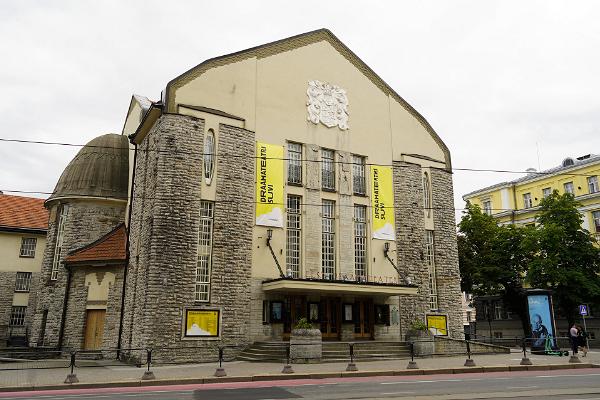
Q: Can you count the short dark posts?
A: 9